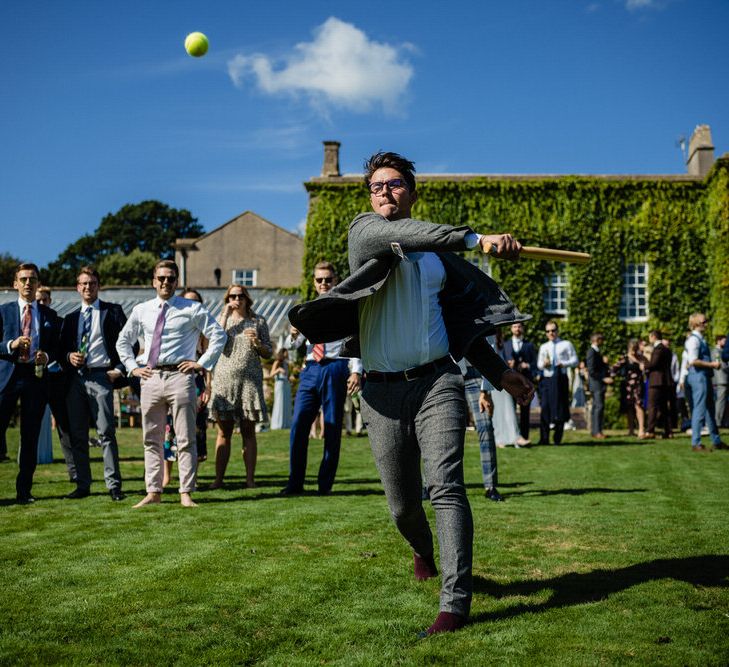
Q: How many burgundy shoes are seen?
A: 2